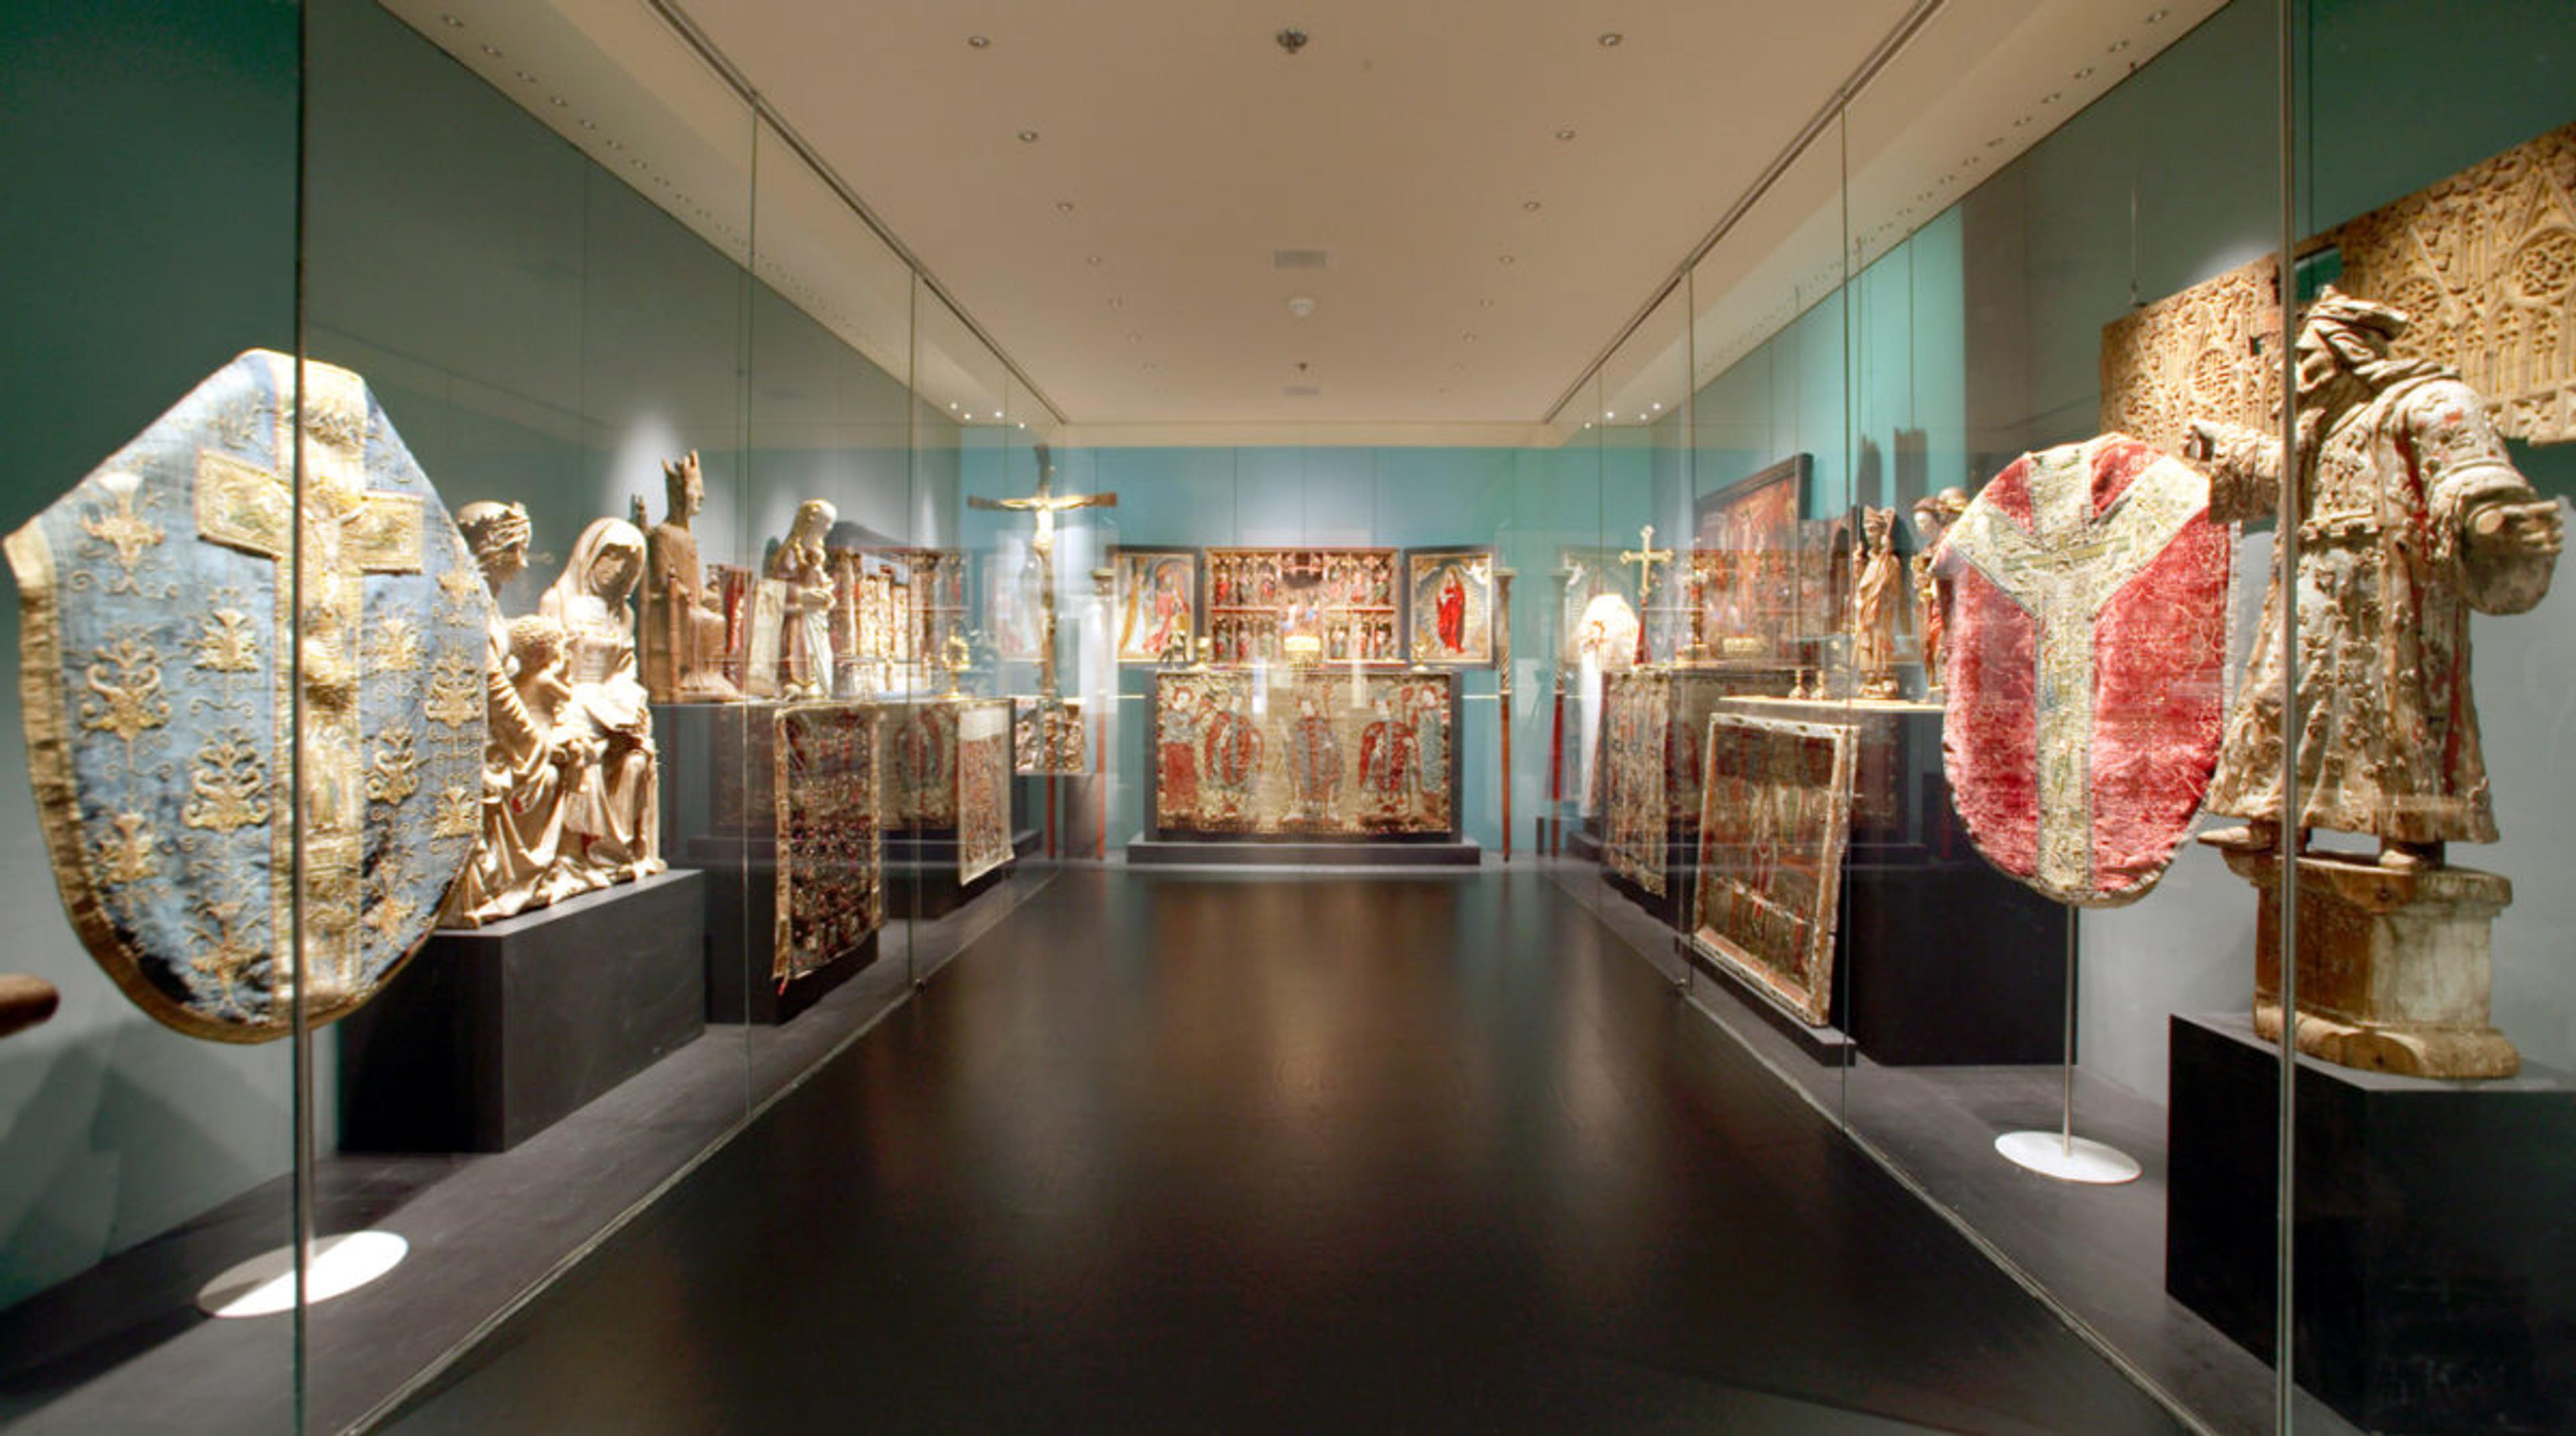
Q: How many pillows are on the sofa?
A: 0